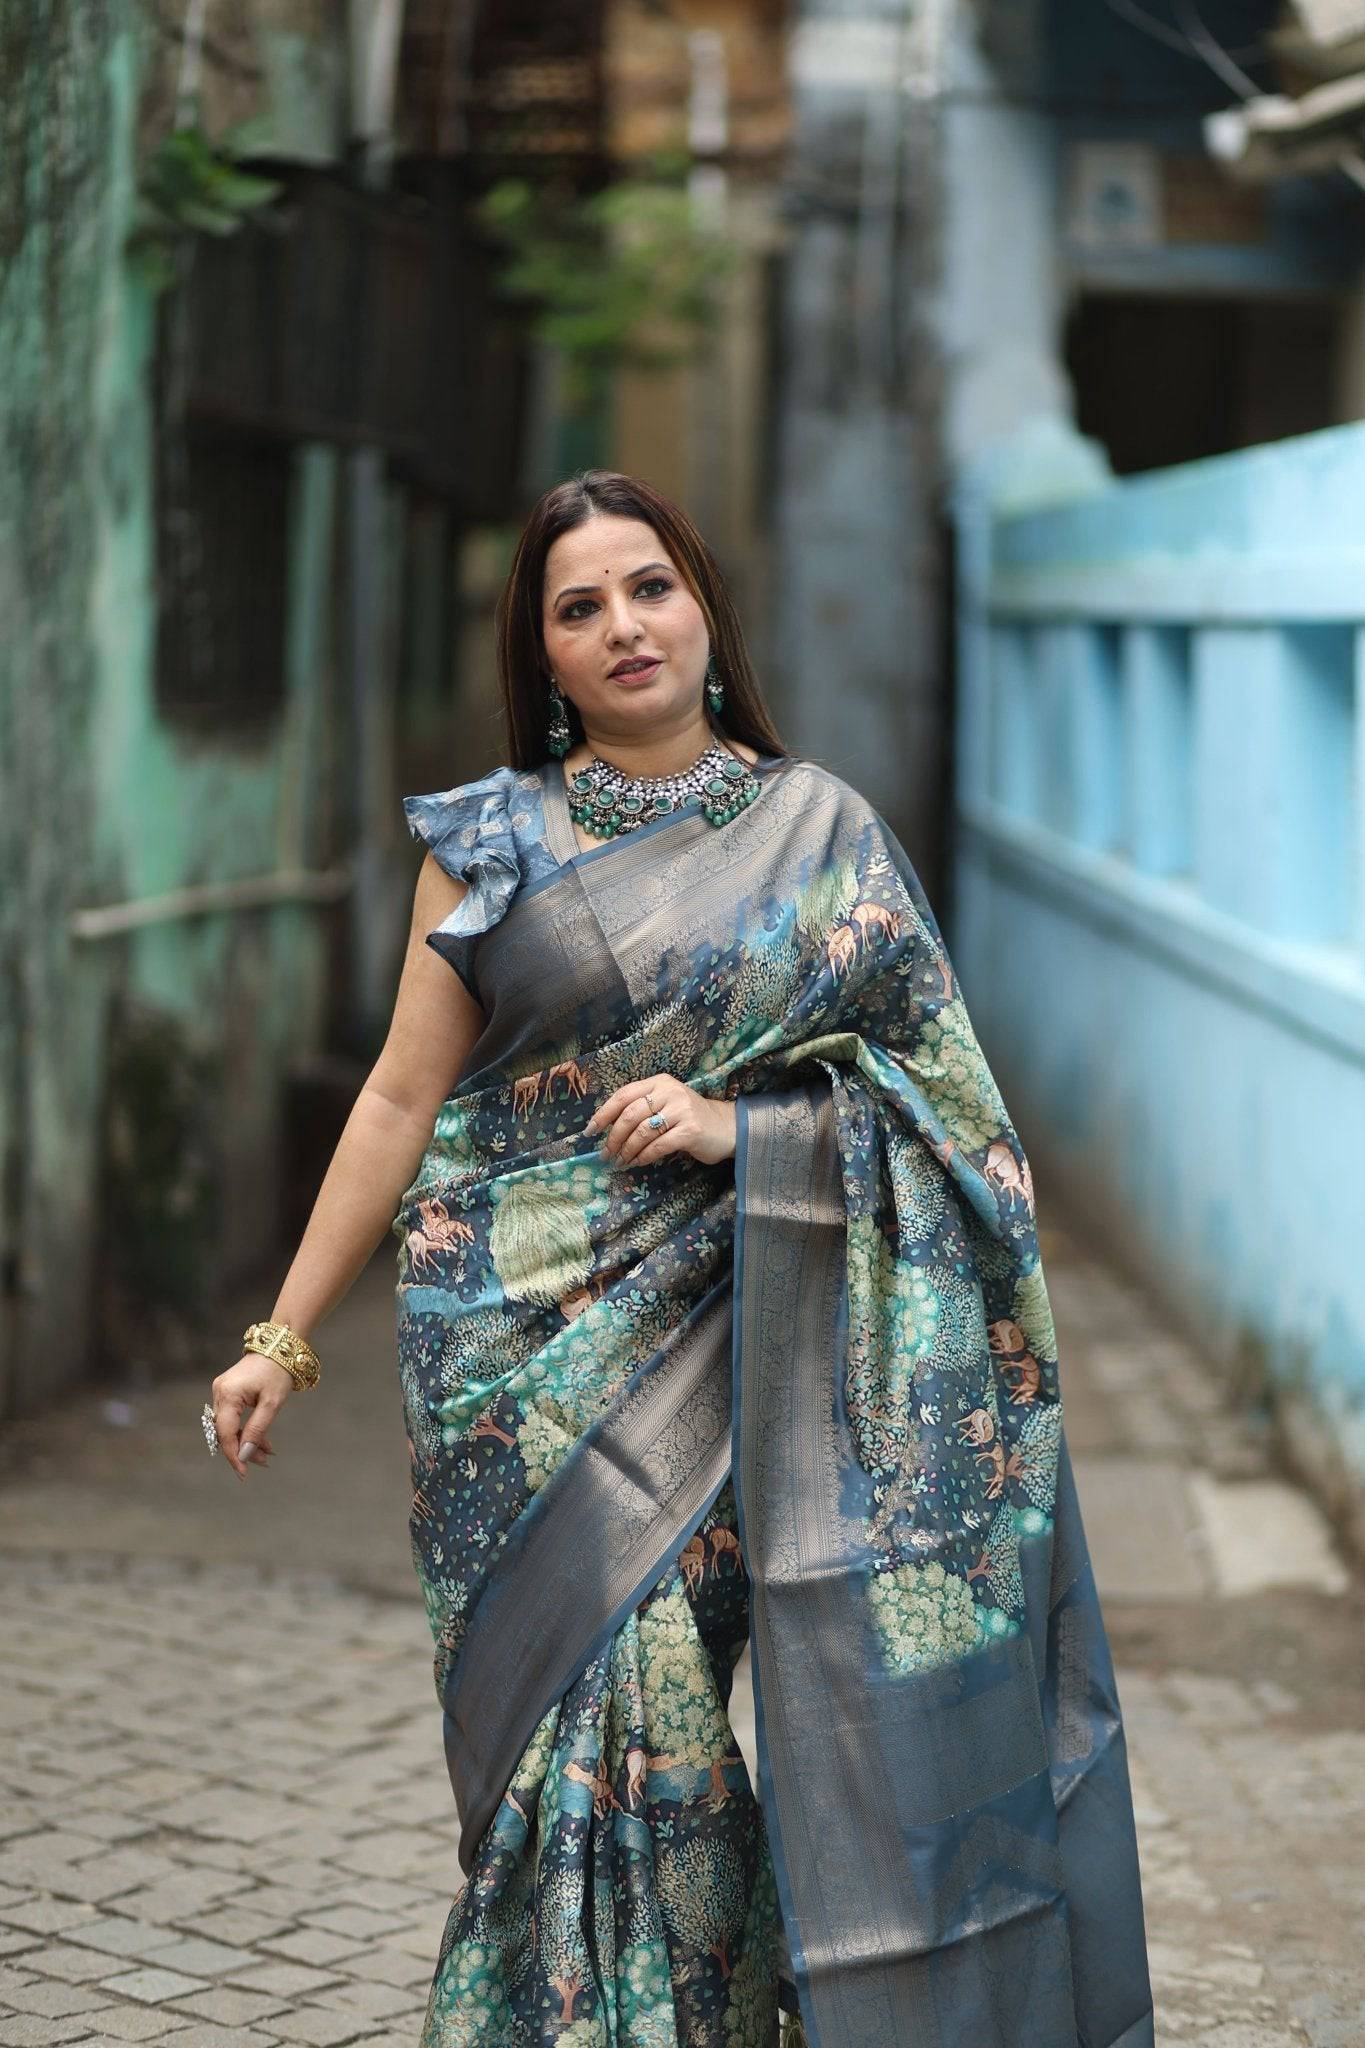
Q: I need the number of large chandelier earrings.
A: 2